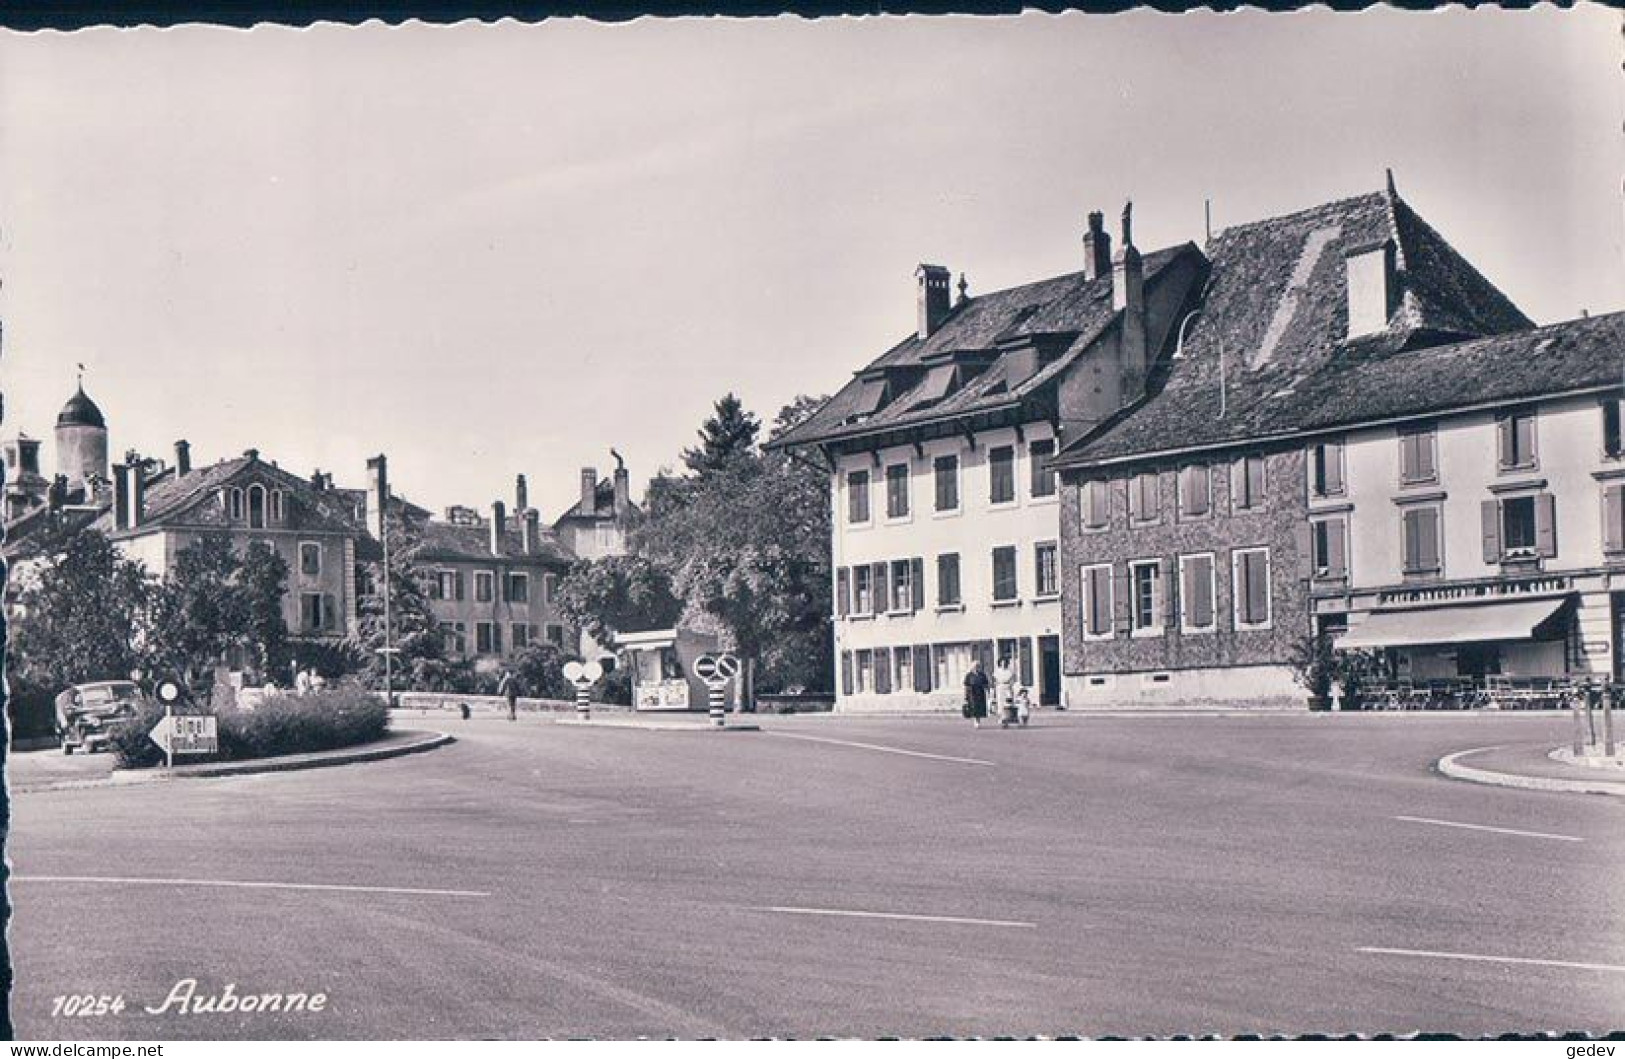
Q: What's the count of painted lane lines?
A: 5